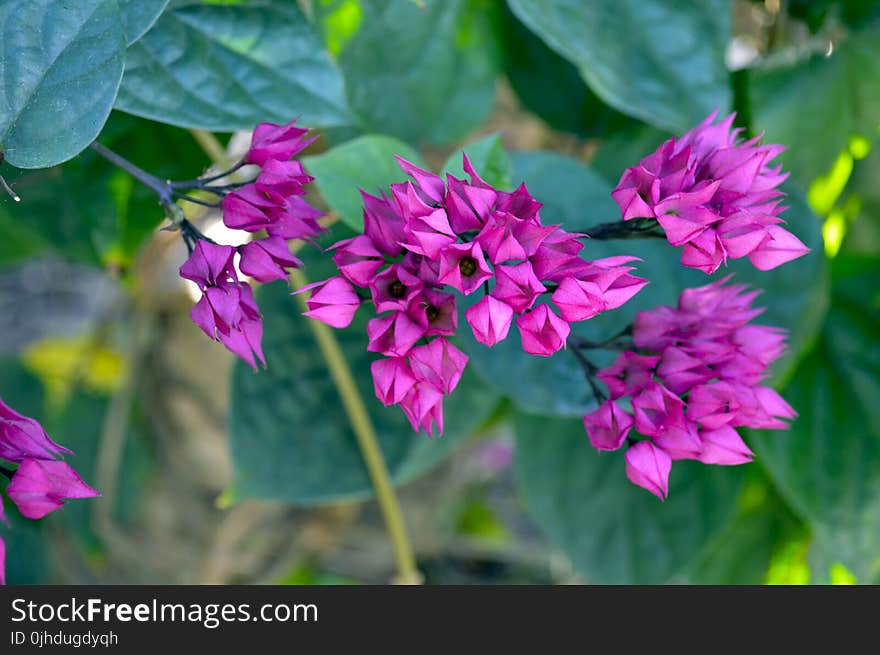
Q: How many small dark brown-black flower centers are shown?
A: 3